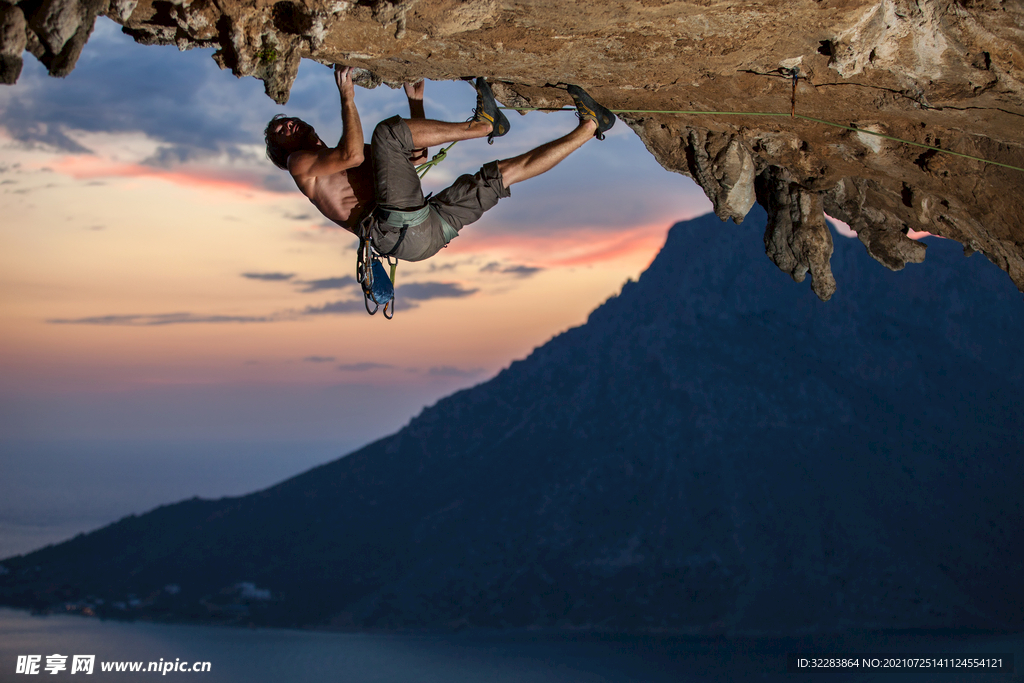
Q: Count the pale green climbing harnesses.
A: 1